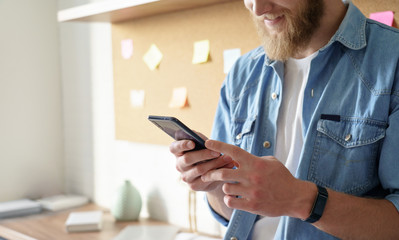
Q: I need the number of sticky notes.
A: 7